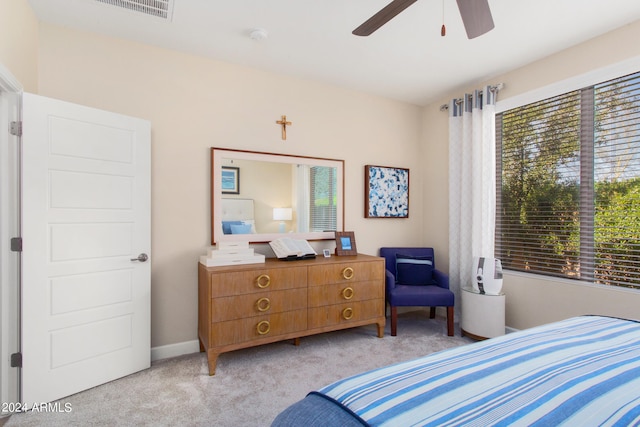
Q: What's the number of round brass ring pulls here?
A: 6